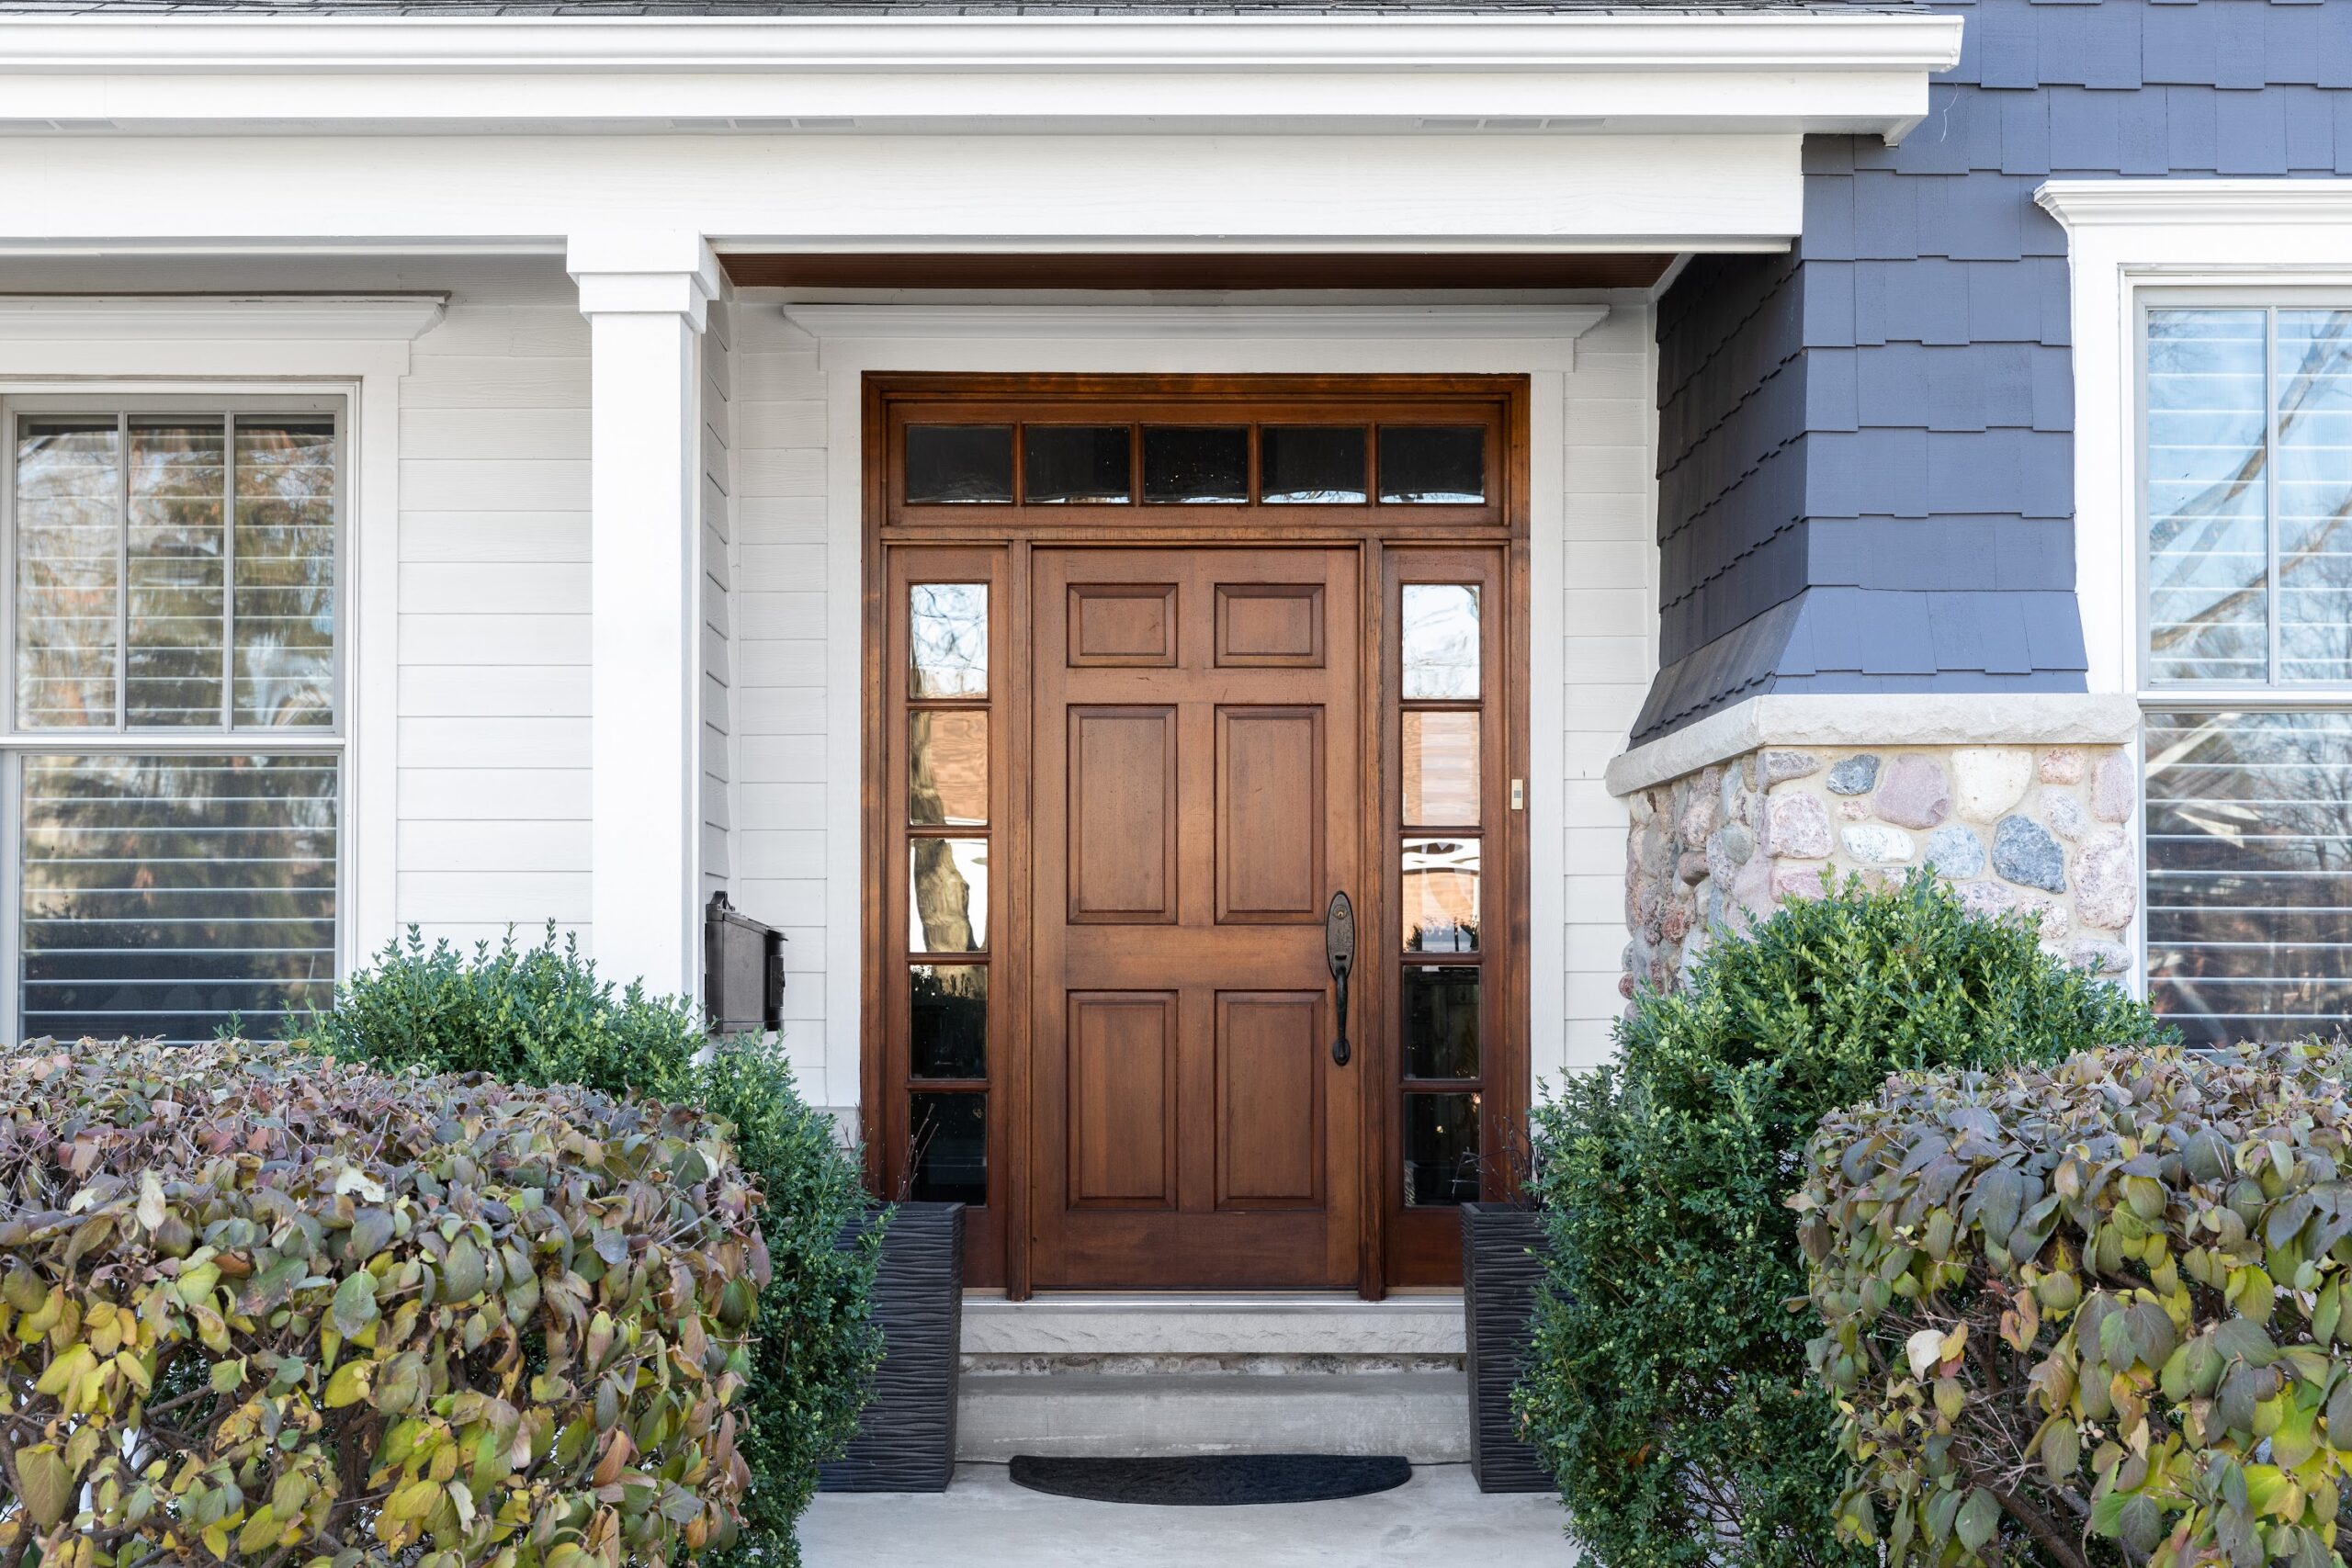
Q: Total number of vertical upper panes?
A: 5